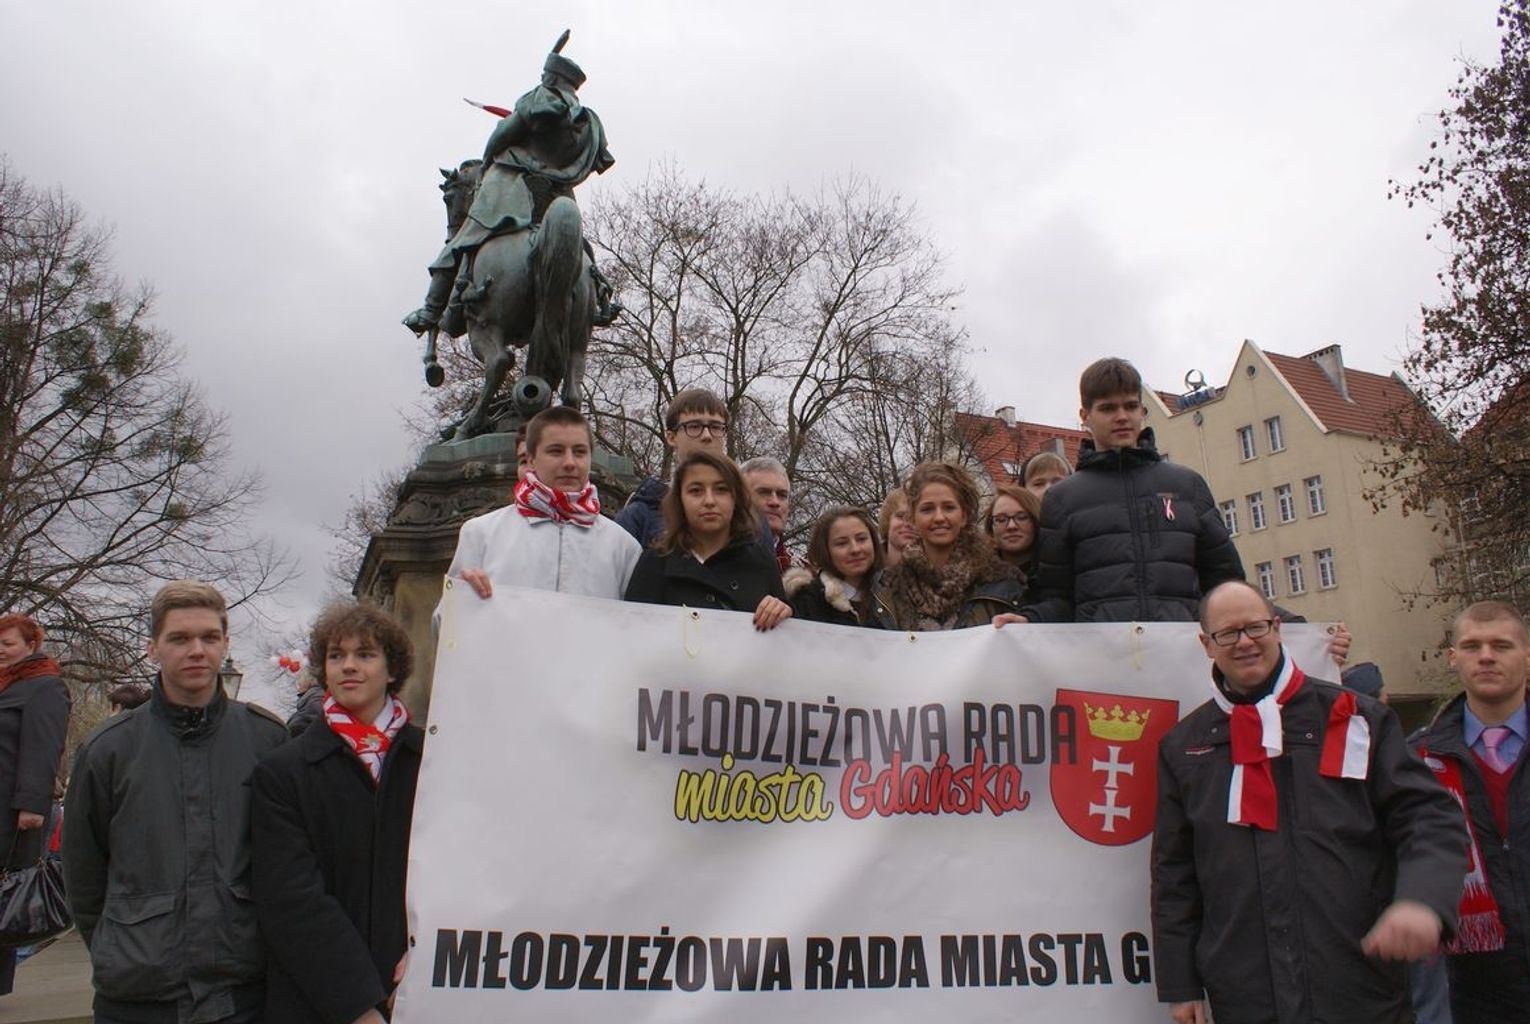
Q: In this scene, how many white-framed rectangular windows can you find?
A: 9